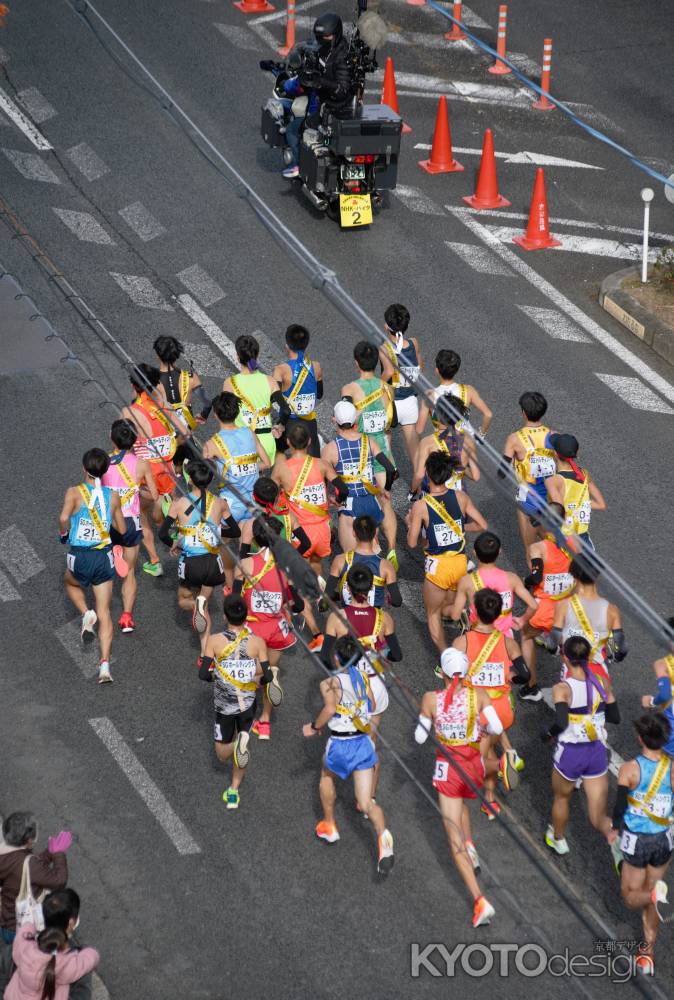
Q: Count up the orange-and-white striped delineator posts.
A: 4